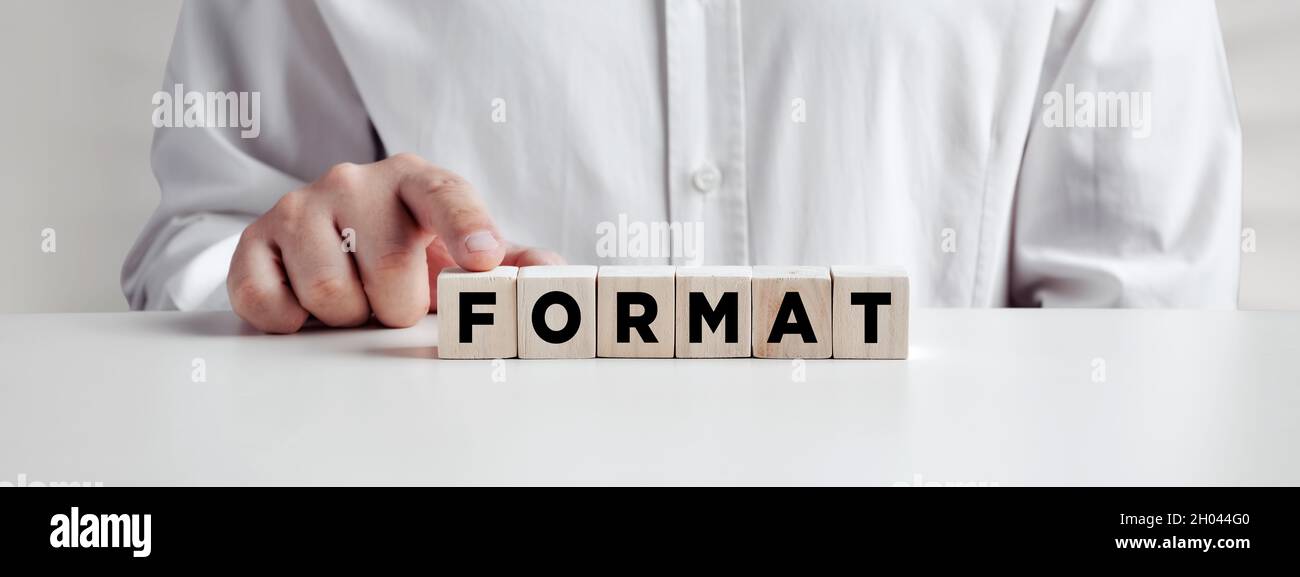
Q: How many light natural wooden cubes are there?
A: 6